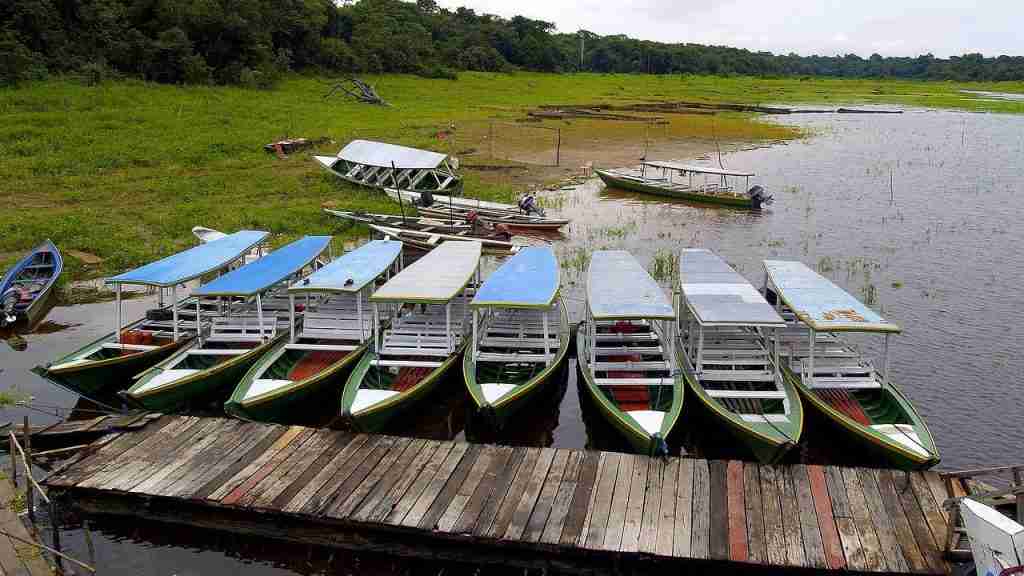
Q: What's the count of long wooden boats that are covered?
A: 10